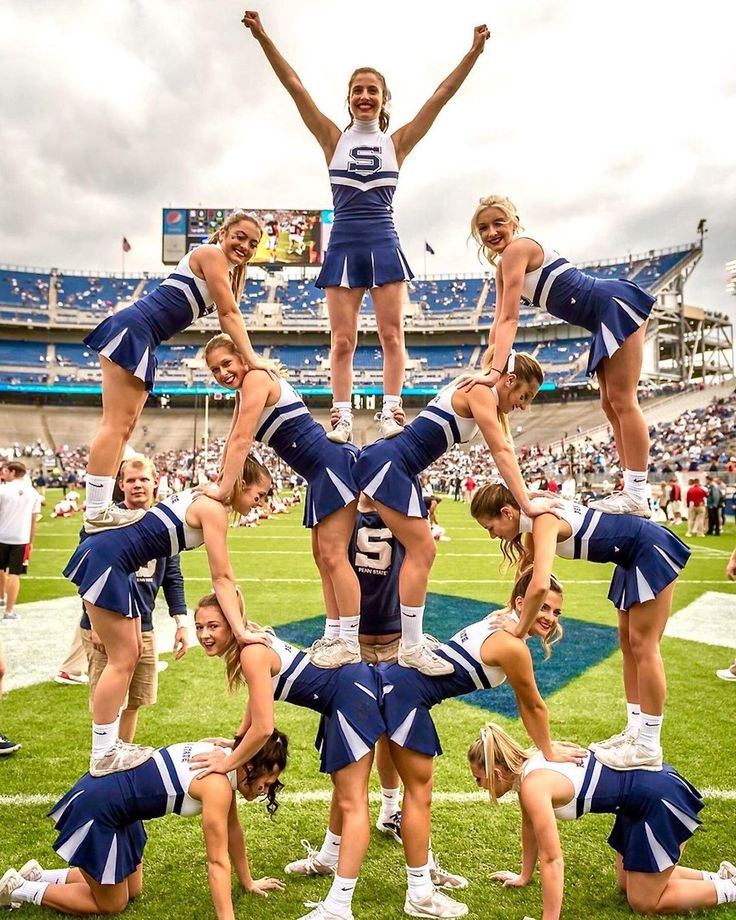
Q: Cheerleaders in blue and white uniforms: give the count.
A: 11